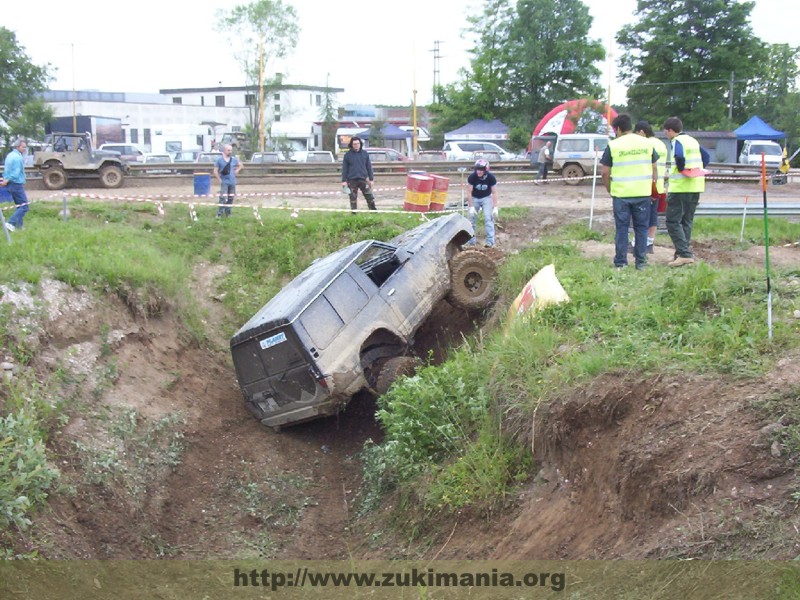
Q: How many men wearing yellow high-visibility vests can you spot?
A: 3